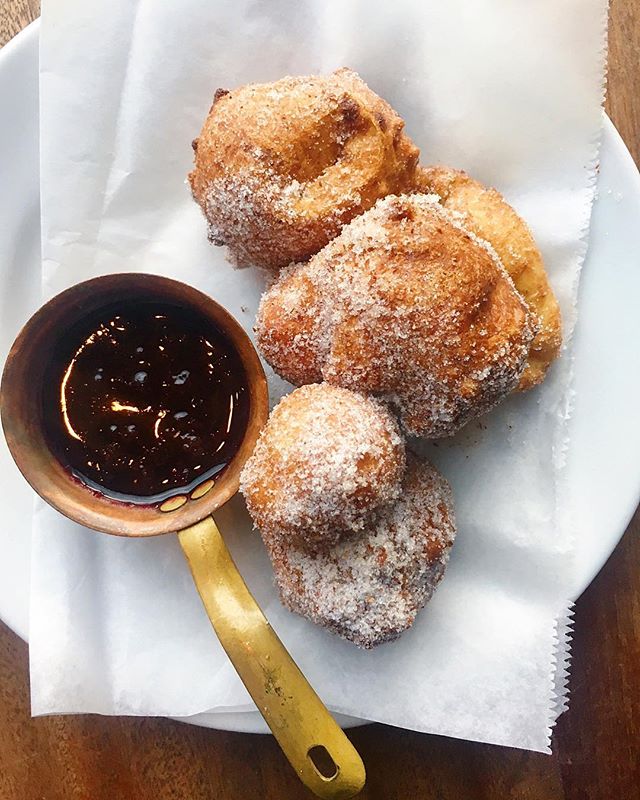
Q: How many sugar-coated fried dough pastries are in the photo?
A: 5